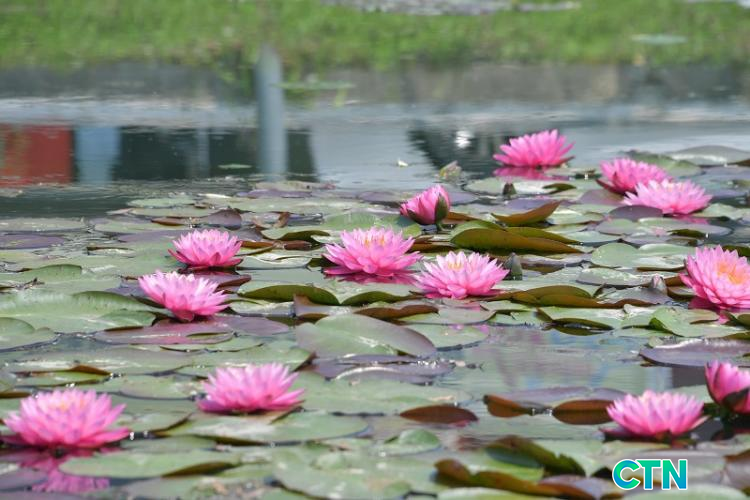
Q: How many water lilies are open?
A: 11